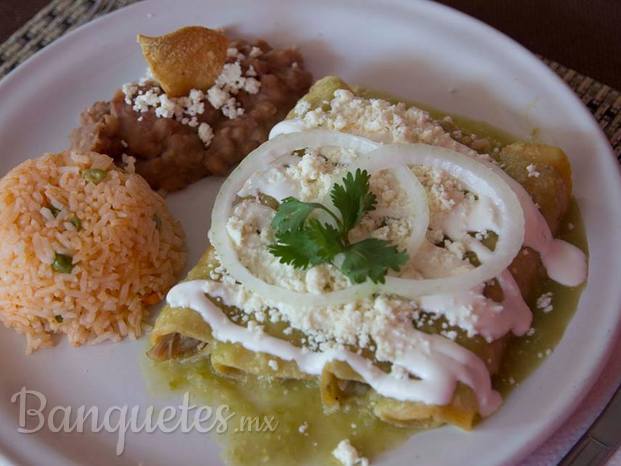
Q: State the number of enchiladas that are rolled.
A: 4